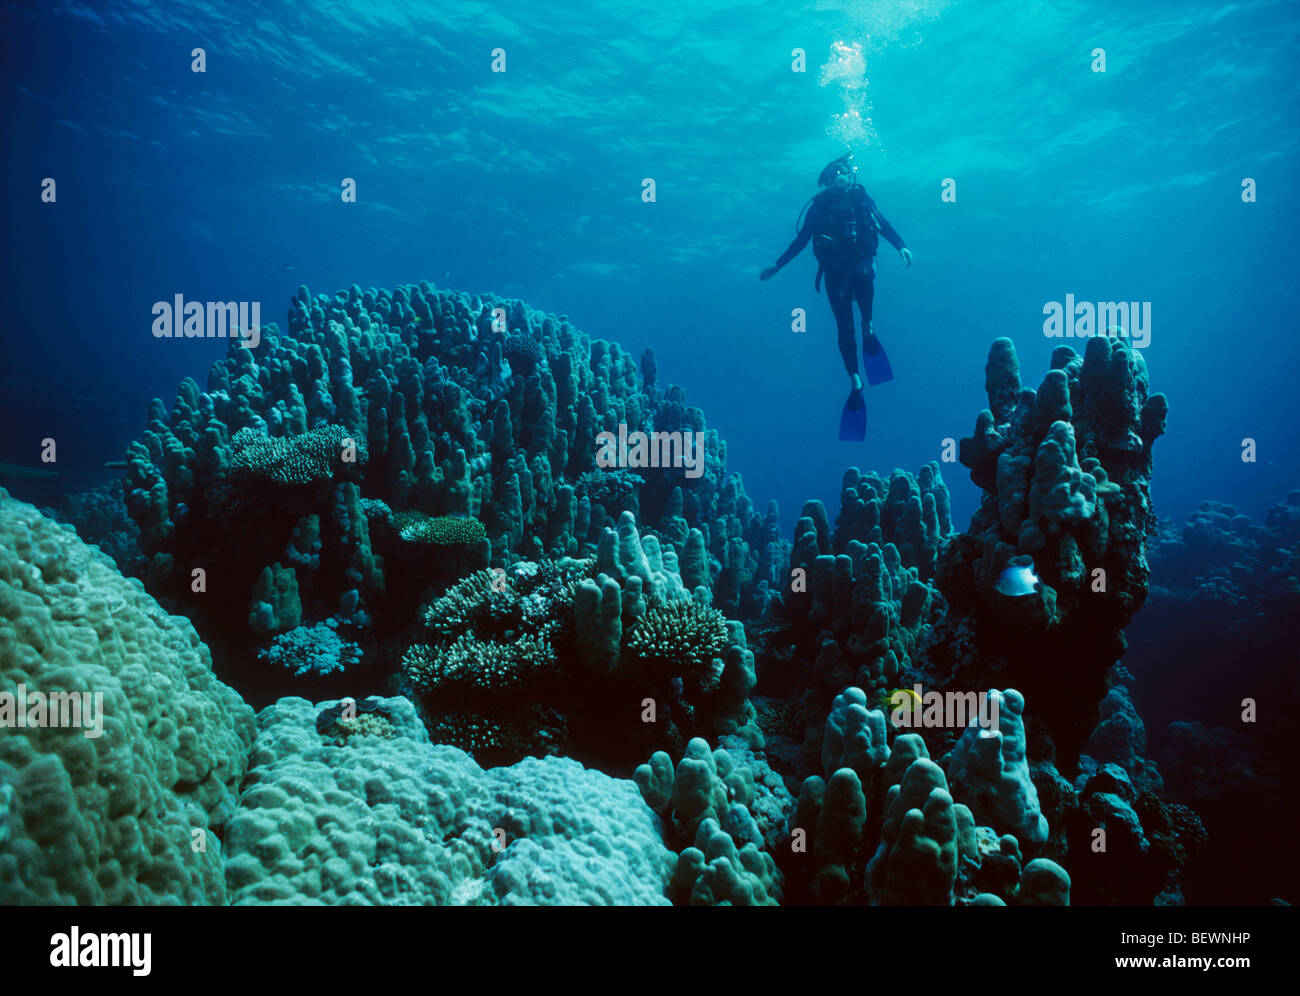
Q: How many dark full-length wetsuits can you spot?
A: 1